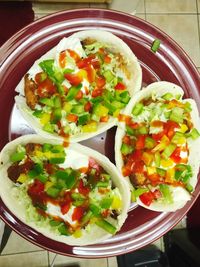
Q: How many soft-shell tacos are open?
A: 3